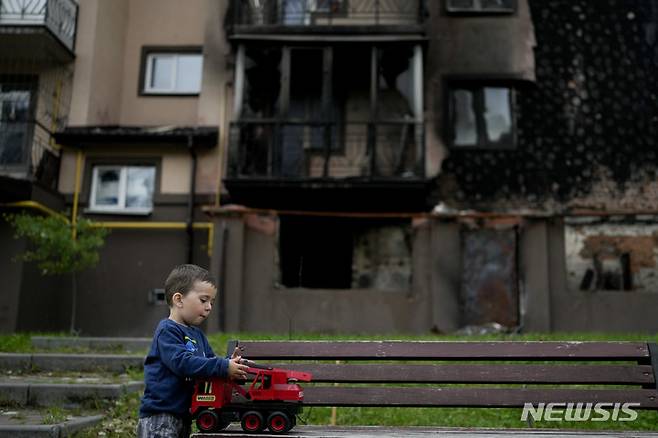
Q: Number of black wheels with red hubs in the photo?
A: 3